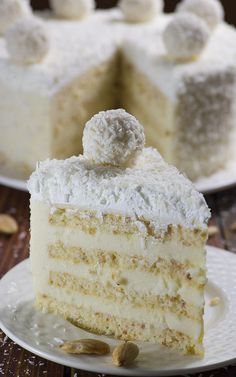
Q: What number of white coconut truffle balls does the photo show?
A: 7